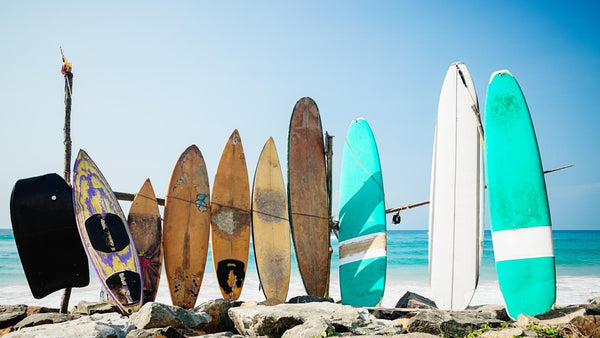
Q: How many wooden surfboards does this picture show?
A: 5